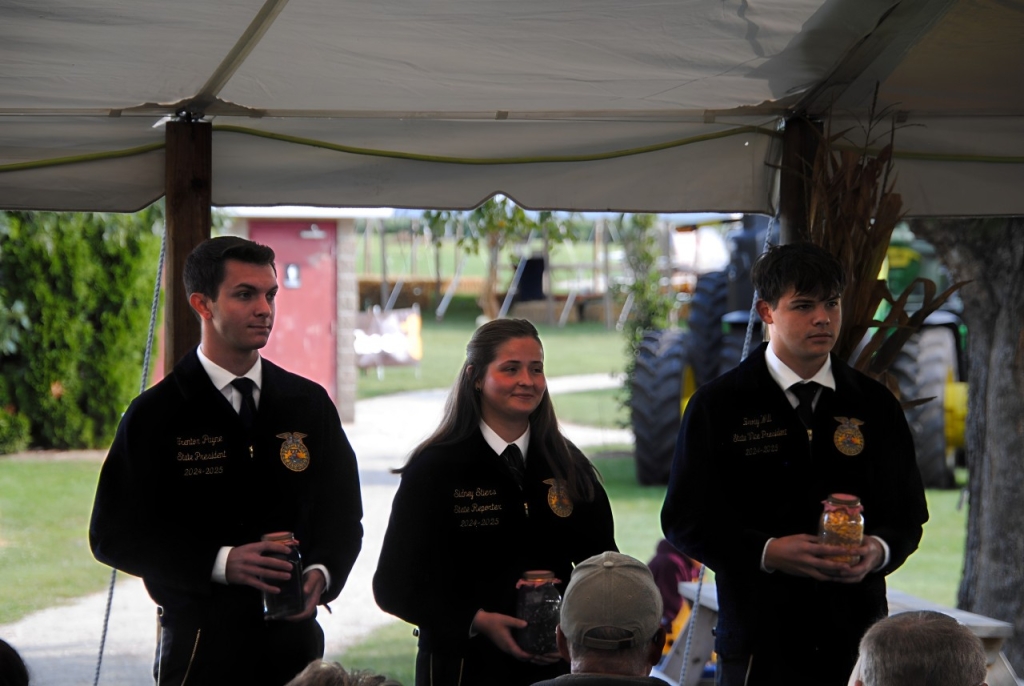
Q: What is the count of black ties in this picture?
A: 3